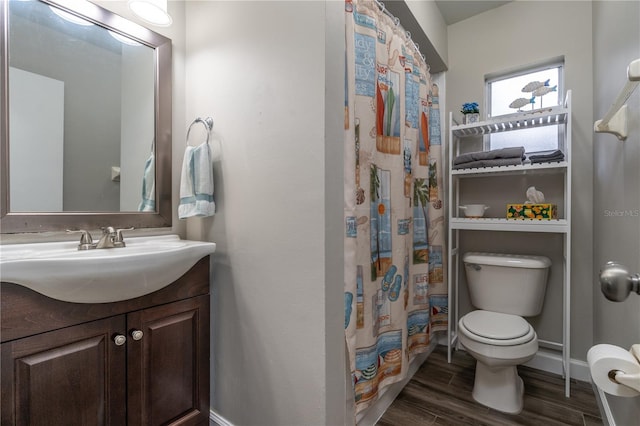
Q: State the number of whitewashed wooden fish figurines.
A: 3